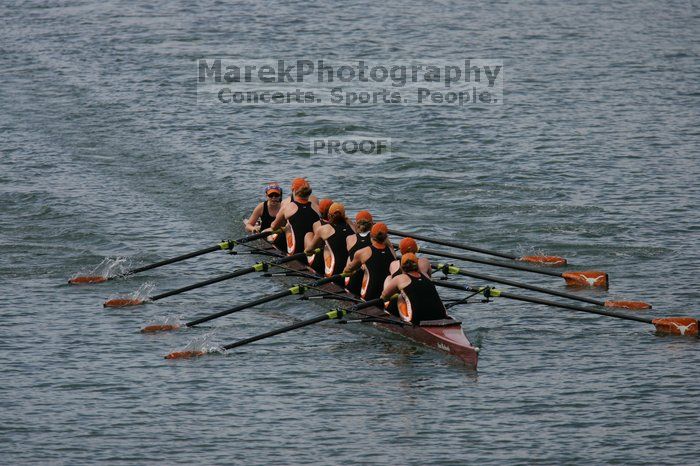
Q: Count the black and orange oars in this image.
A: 8